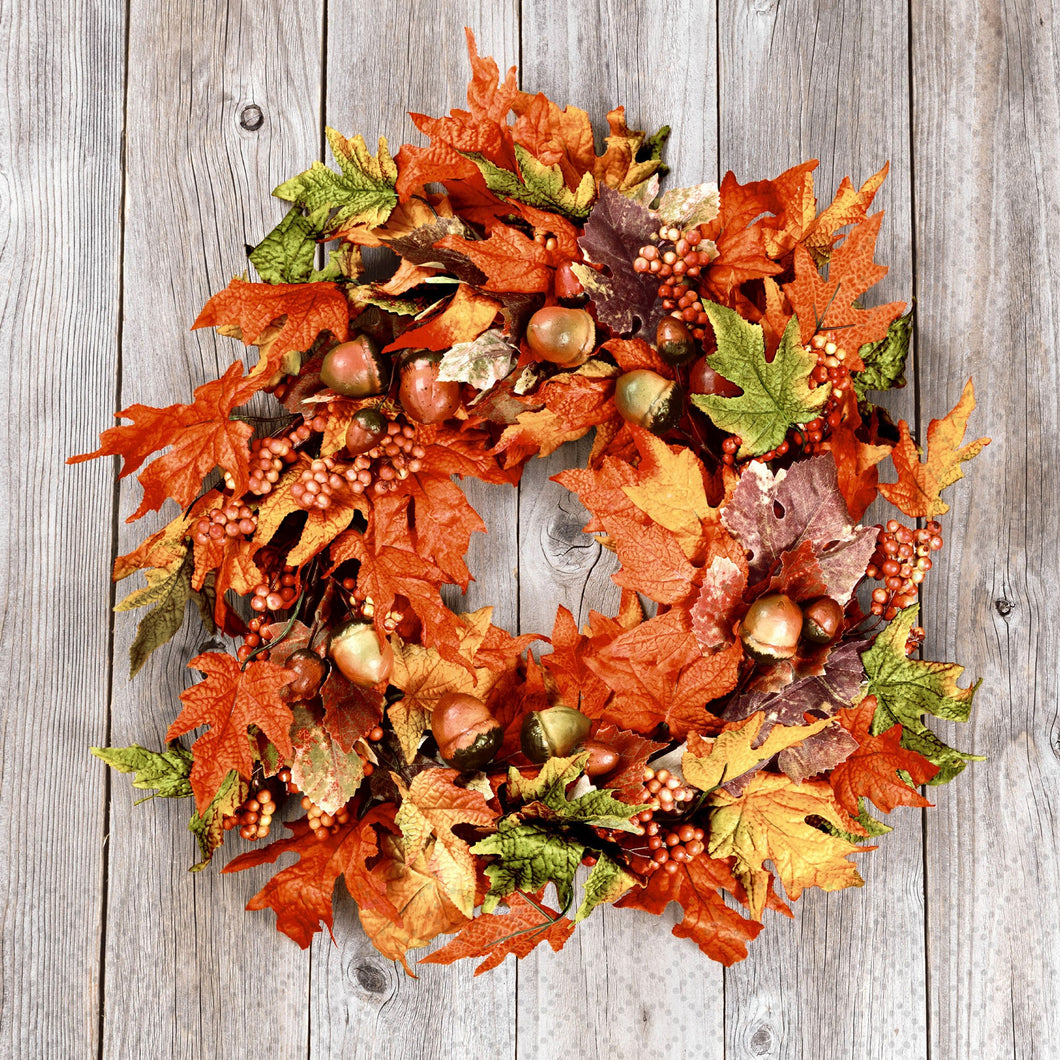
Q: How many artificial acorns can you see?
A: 15